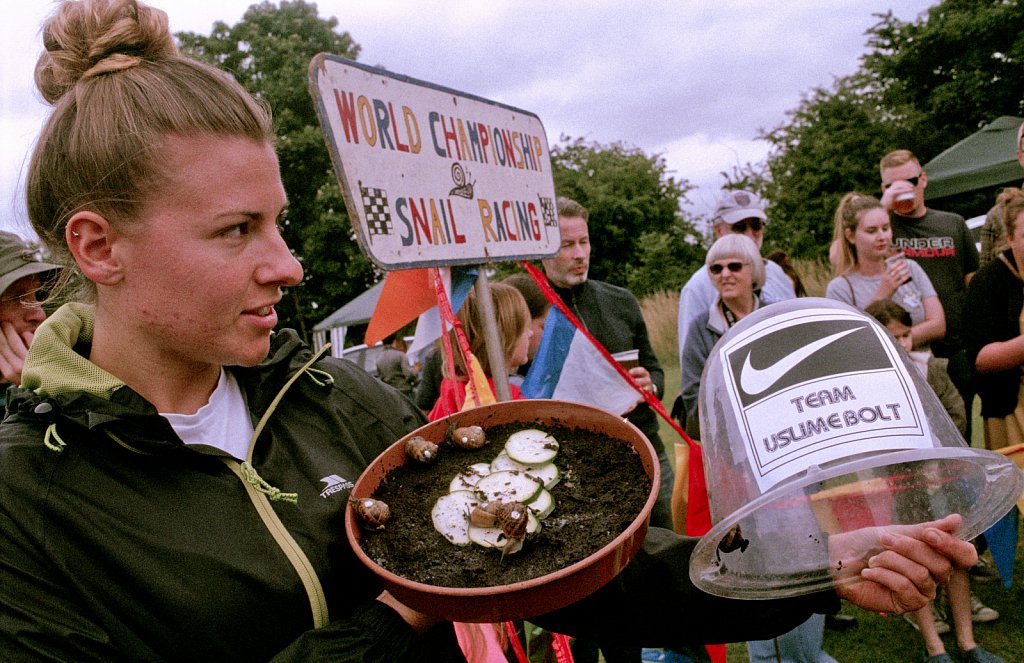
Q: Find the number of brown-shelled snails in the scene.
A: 5